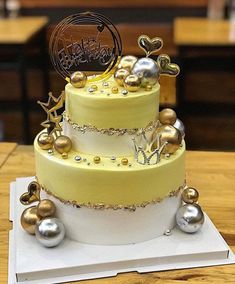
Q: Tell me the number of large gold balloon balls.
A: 11